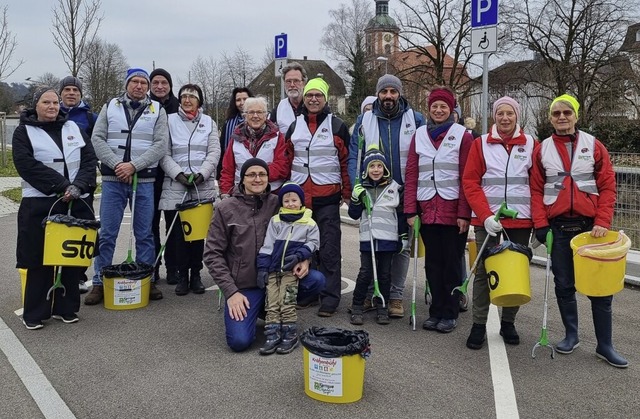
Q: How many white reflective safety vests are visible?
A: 11